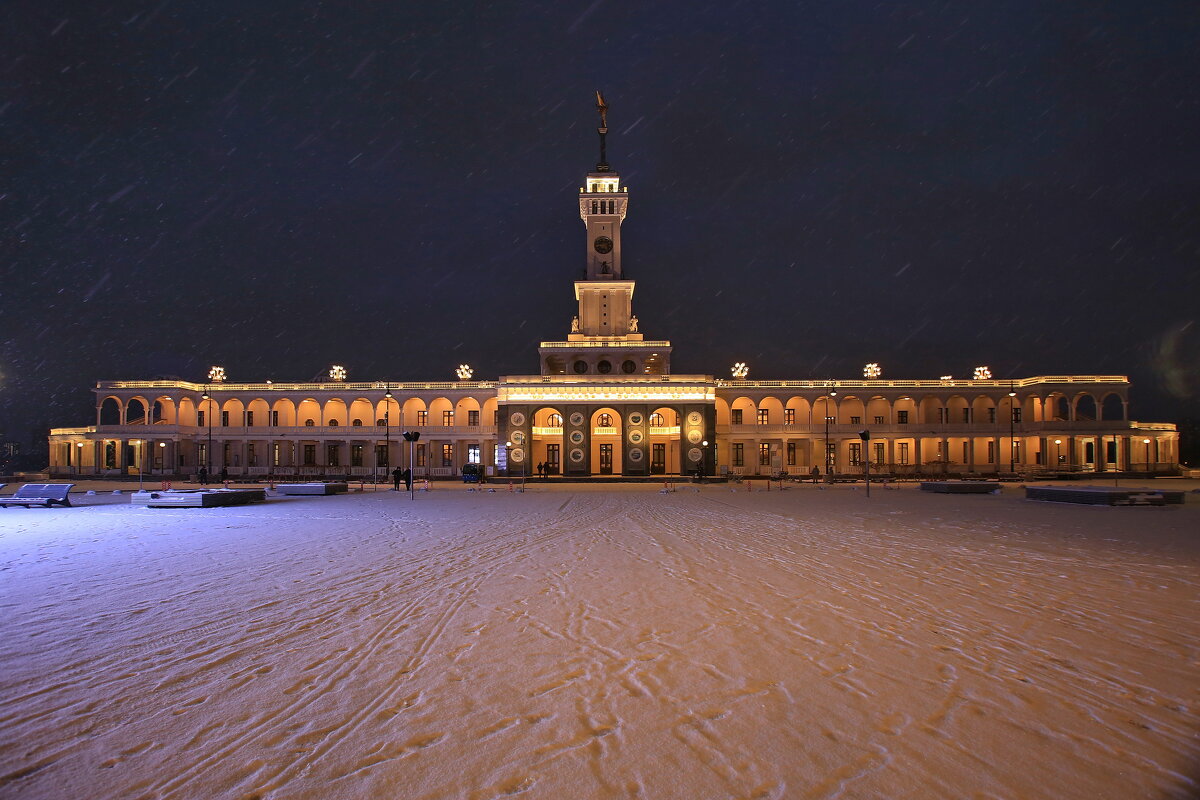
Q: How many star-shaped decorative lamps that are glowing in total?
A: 6